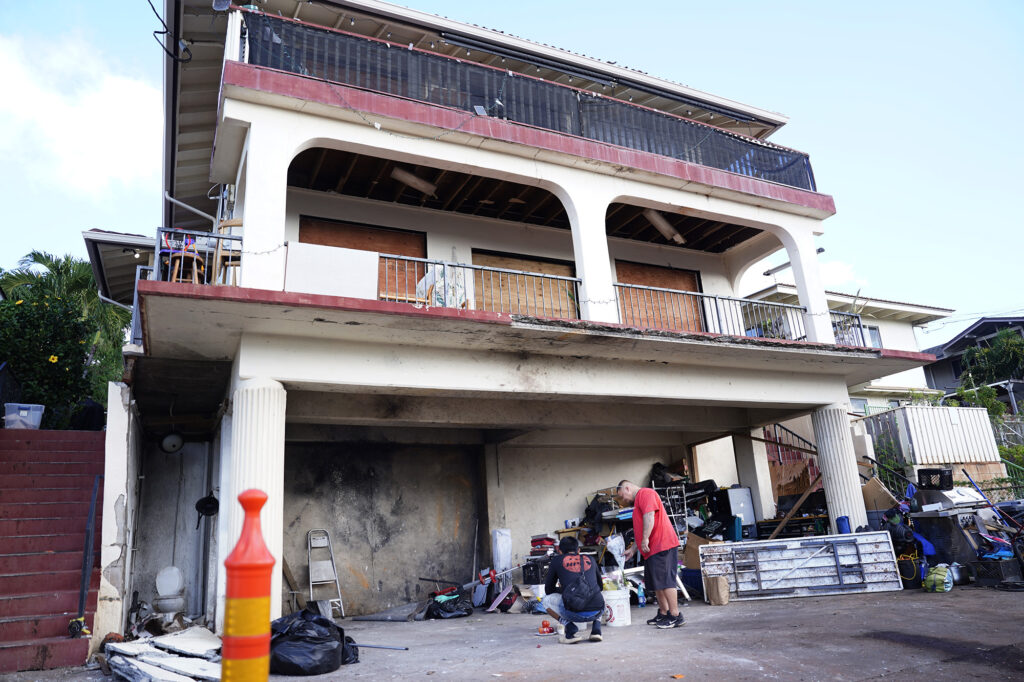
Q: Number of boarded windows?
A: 3